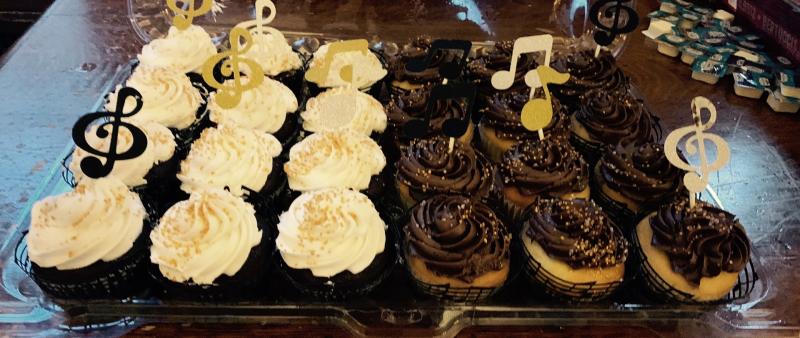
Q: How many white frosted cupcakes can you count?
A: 12